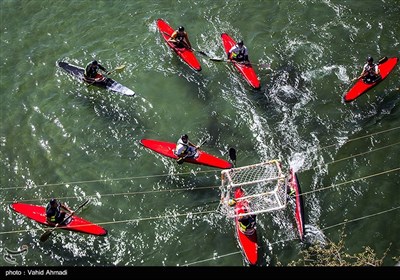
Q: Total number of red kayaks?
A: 7